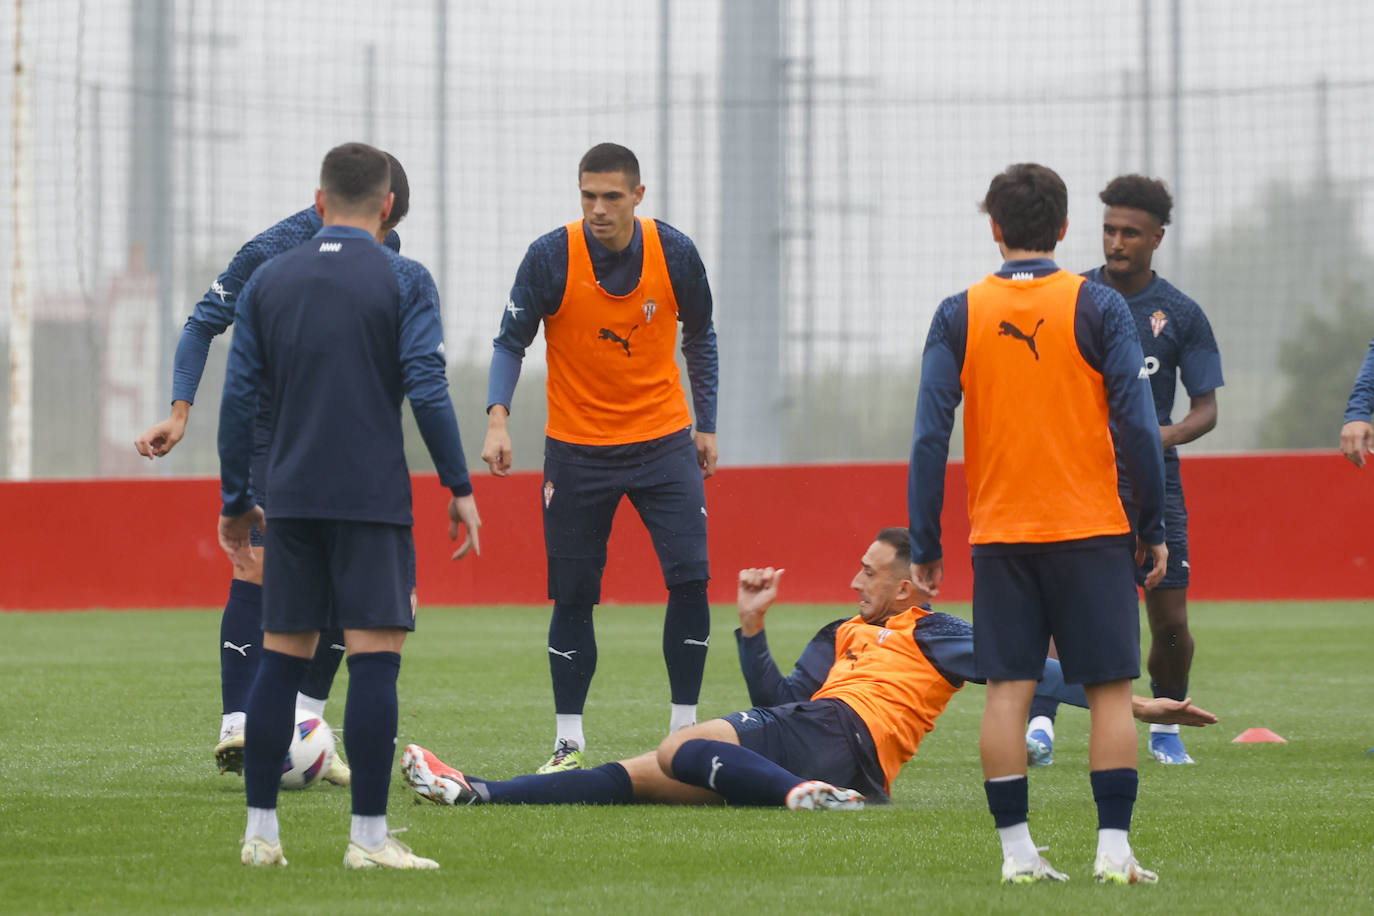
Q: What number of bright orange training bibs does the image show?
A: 3